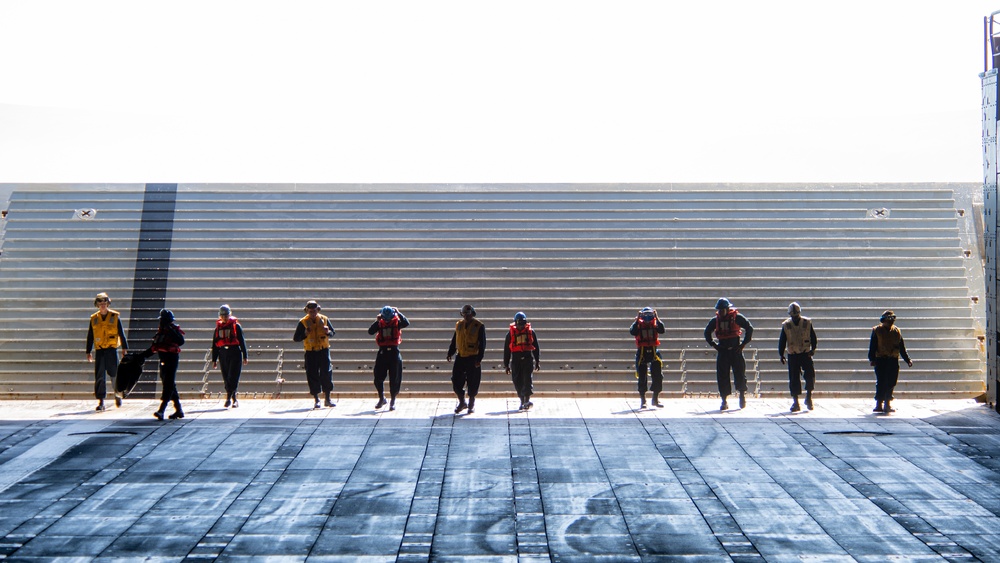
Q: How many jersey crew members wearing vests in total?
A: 11